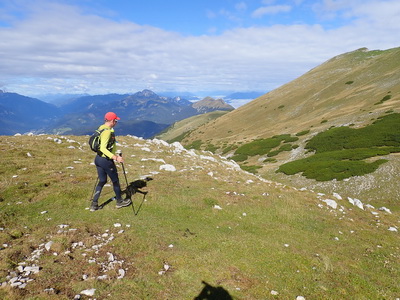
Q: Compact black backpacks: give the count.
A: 1